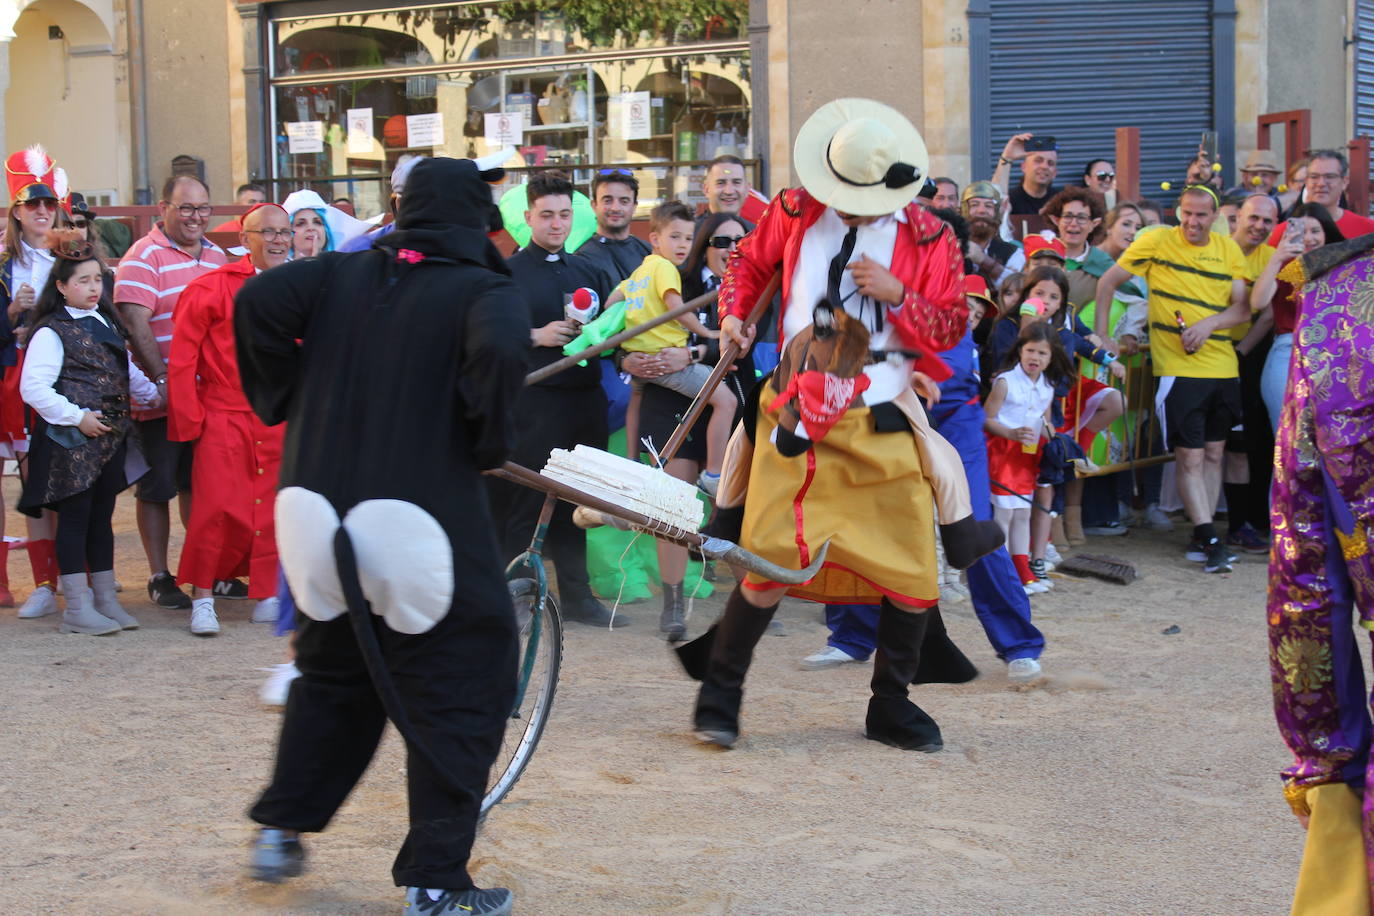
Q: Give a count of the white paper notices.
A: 5